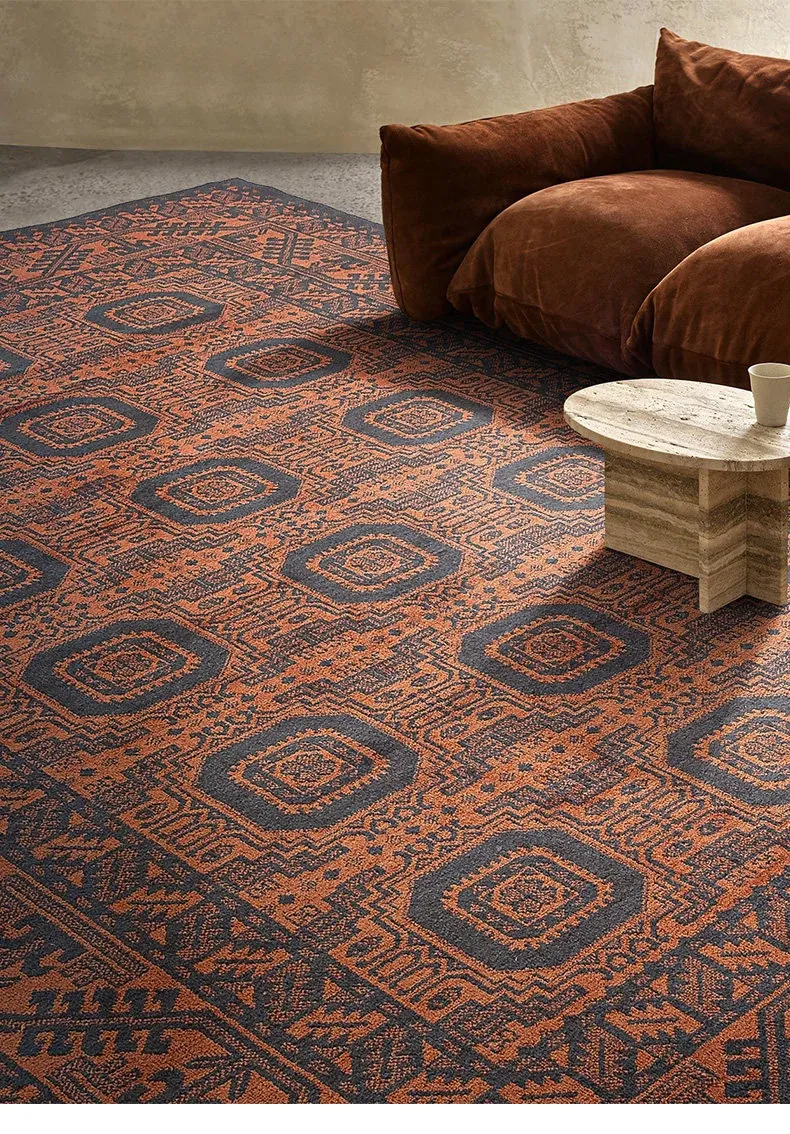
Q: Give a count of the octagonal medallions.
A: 14